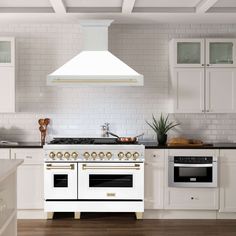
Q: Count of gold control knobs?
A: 11